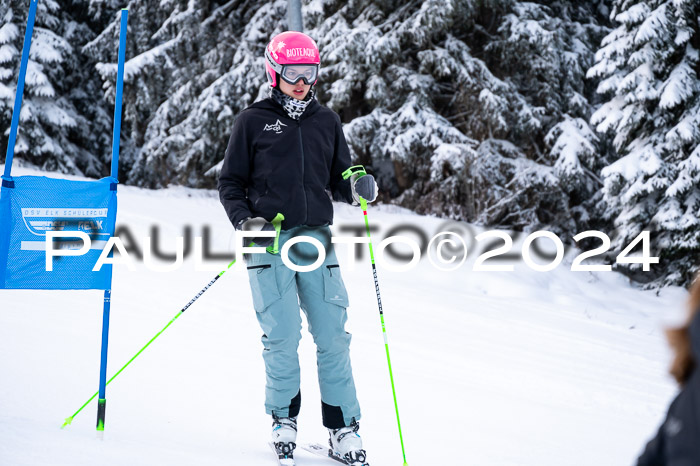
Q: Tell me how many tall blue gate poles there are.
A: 2